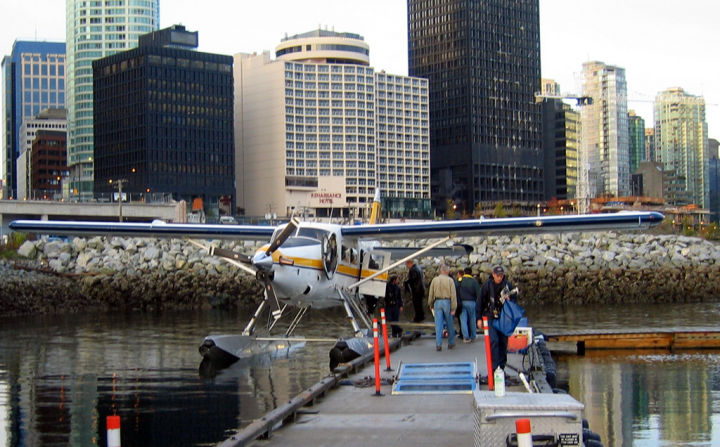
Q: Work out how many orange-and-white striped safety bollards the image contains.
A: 5